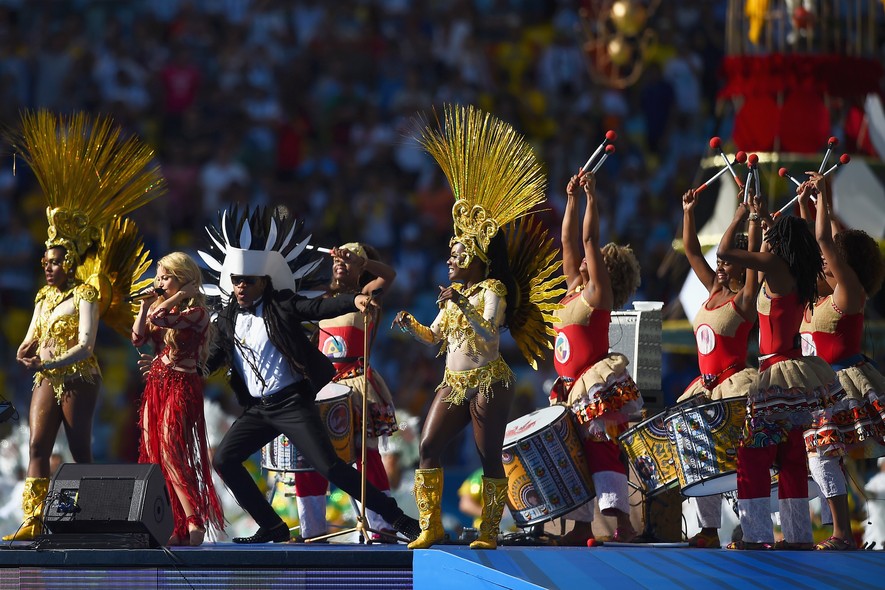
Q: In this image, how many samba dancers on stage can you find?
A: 2